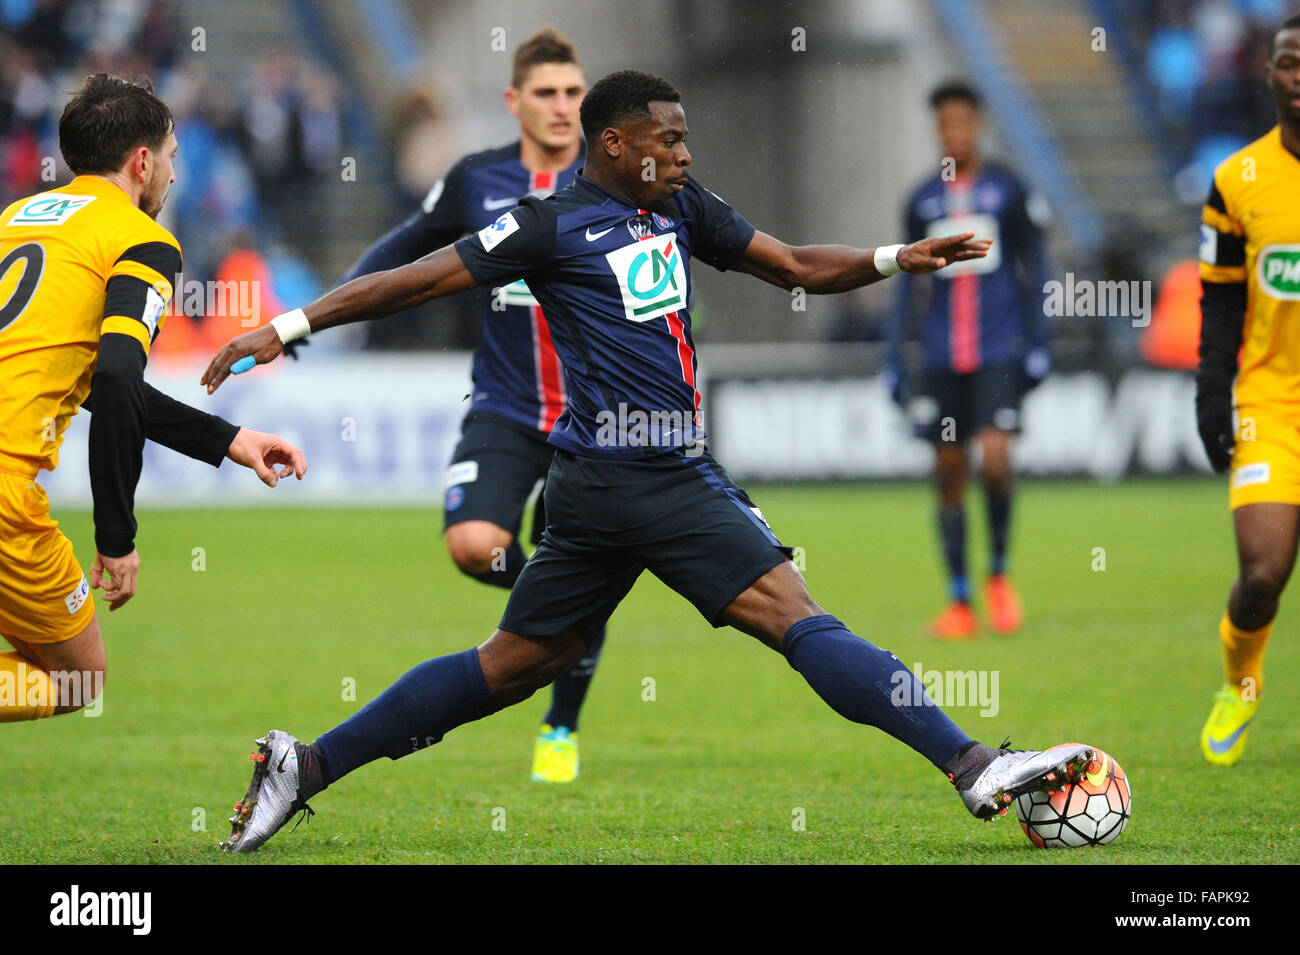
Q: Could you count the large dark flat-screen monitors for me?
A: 0